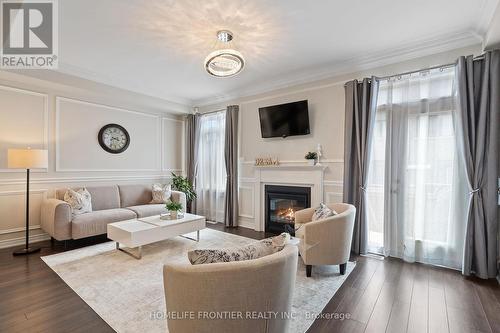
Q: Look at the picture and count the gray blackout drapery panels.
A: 4